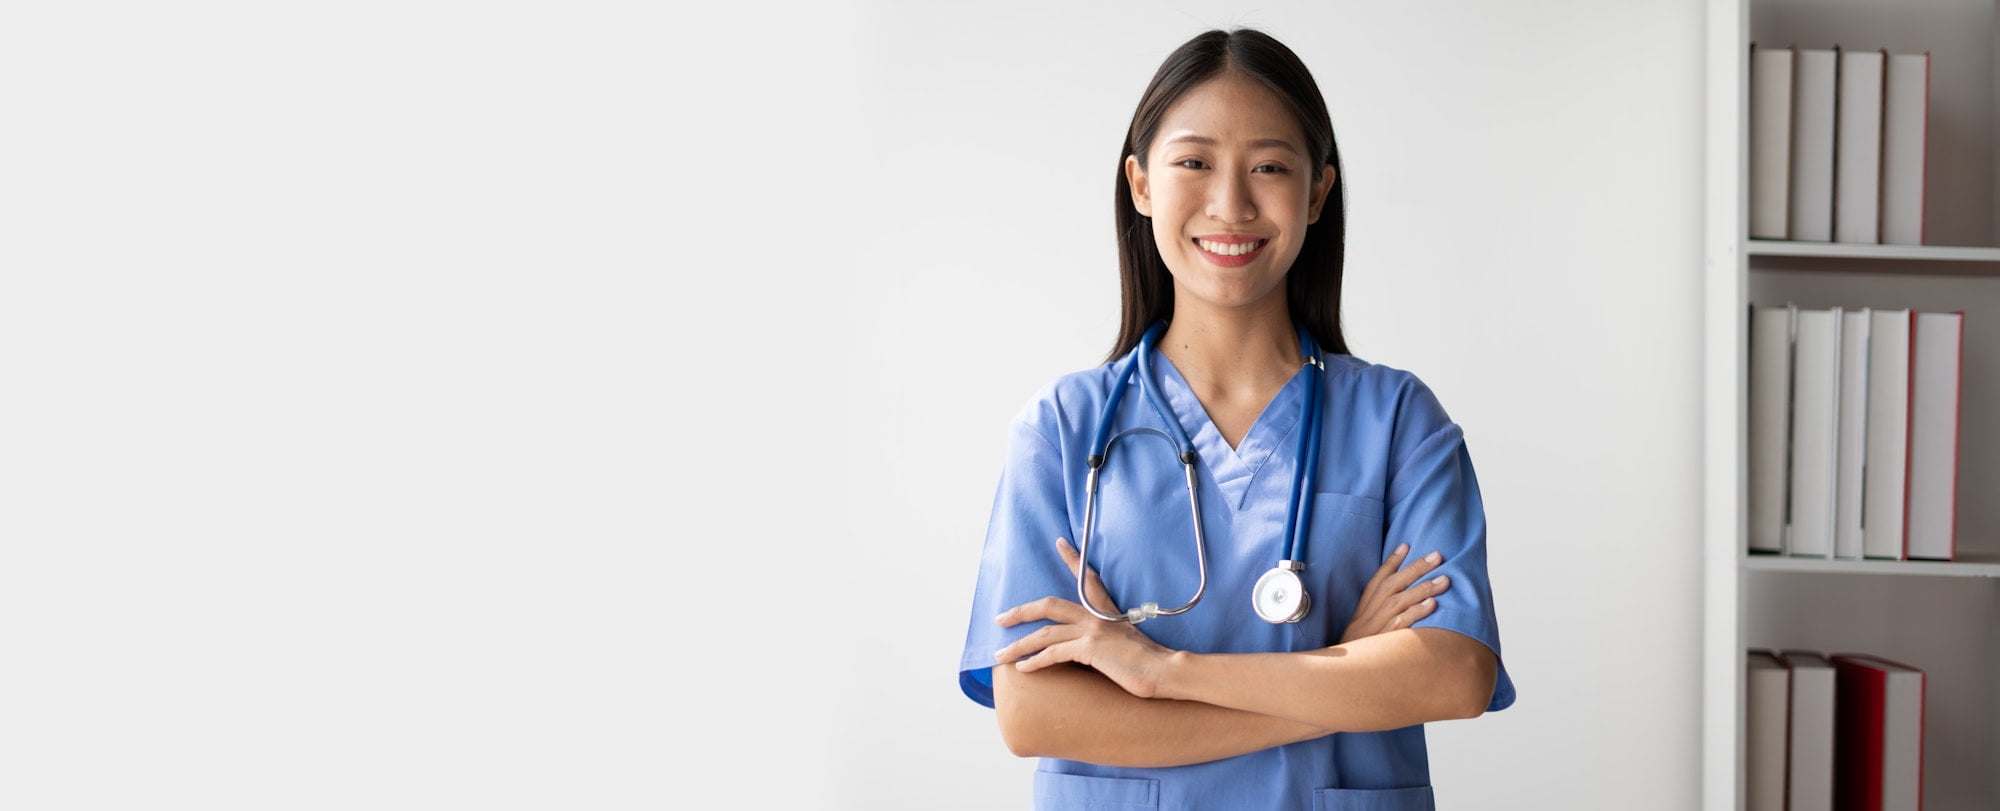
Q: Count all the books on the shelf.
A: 12